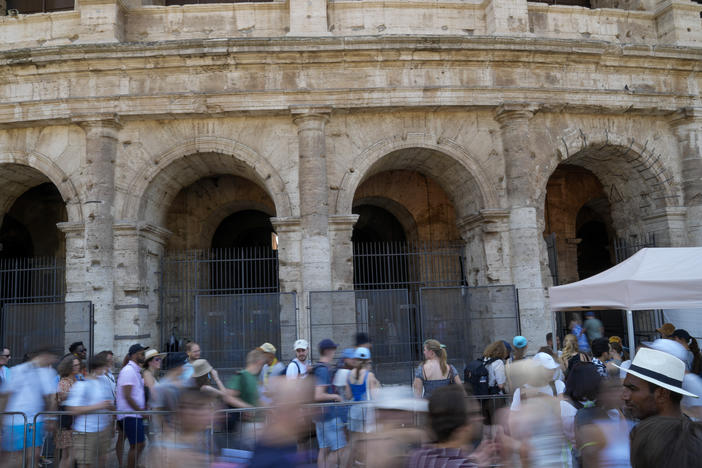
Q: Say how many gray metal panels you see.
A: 4